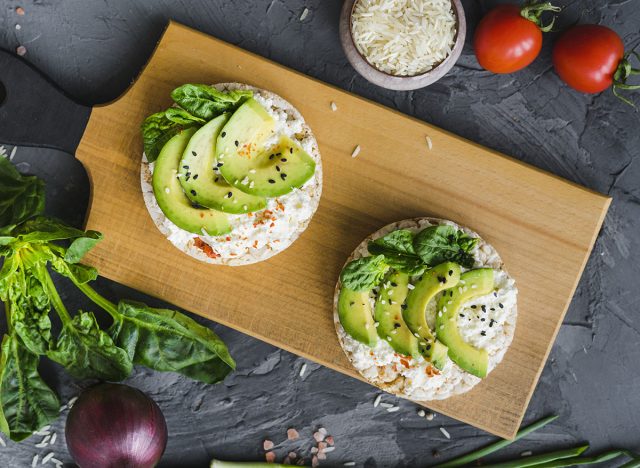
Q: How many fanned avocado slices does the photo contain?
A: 7